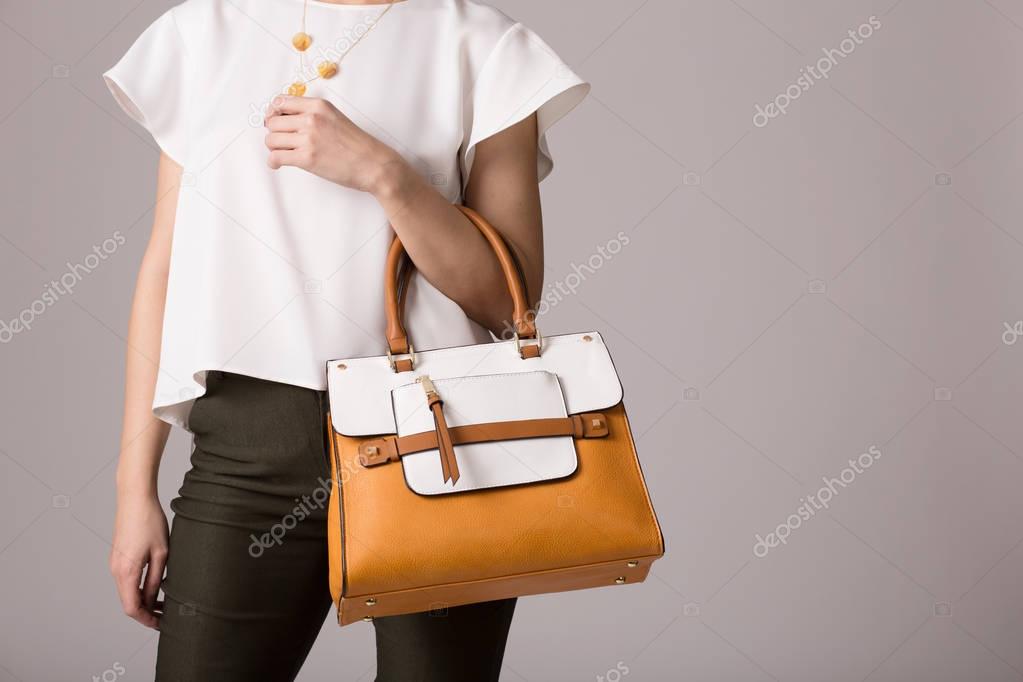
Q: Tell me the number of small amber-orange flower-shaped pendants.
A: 3